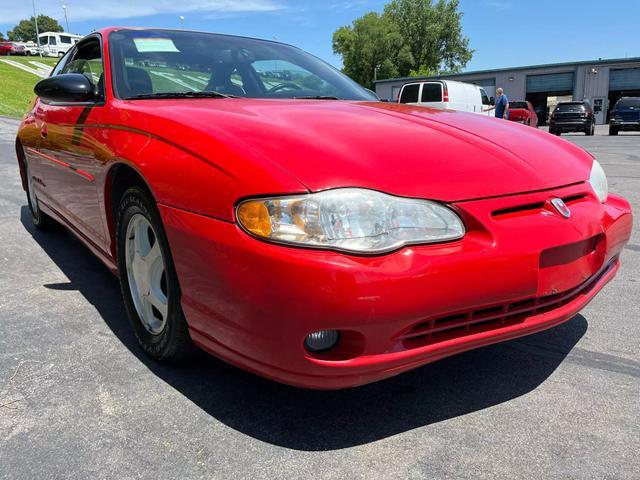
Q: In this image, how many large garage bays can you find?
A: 3